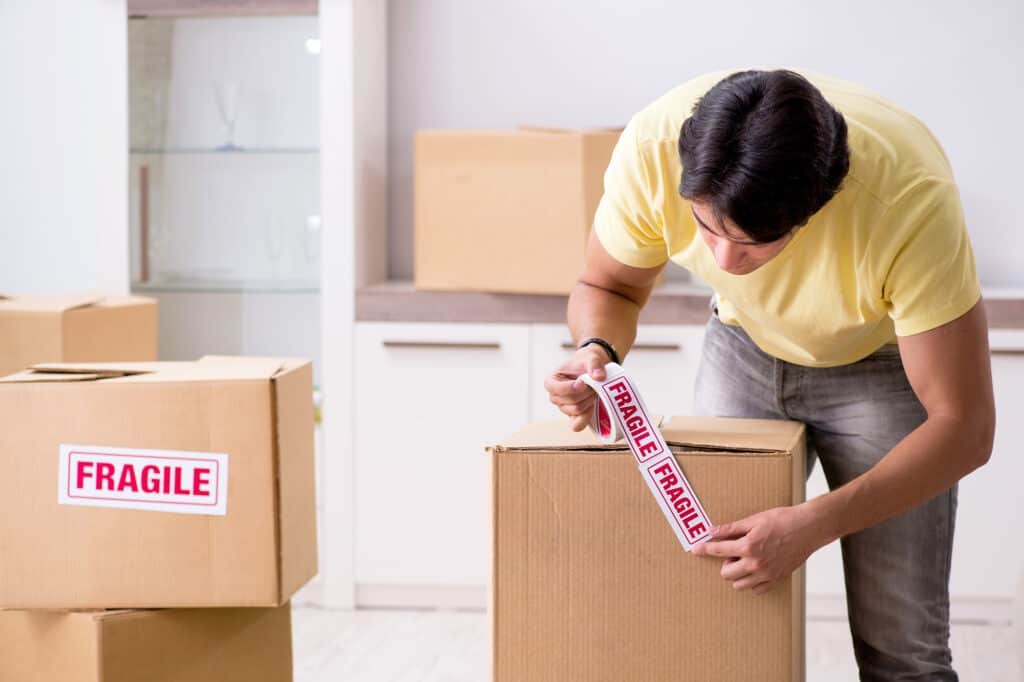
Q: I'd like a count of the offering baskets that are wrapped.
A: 0